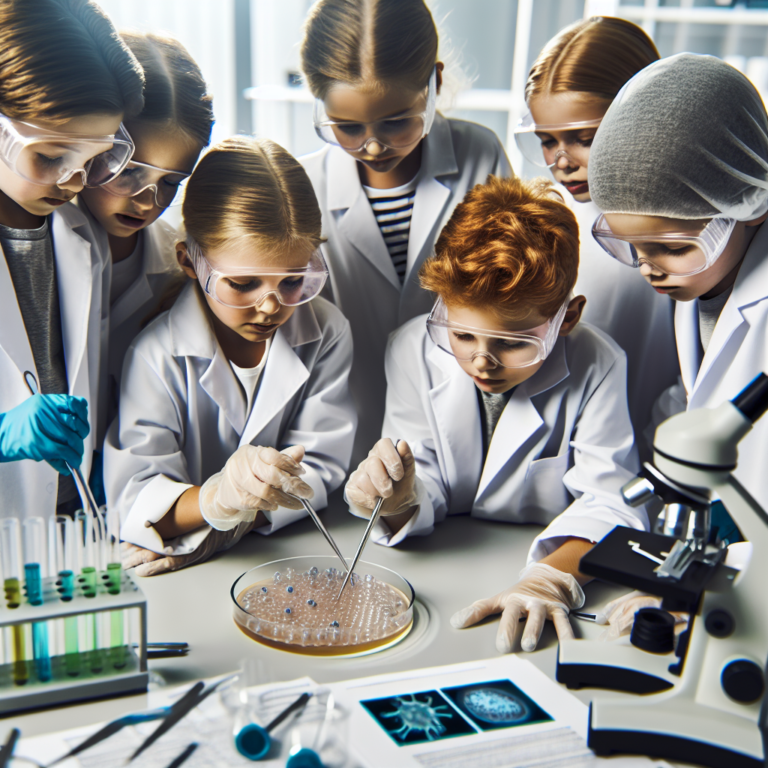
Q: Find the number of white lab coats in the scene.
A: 7